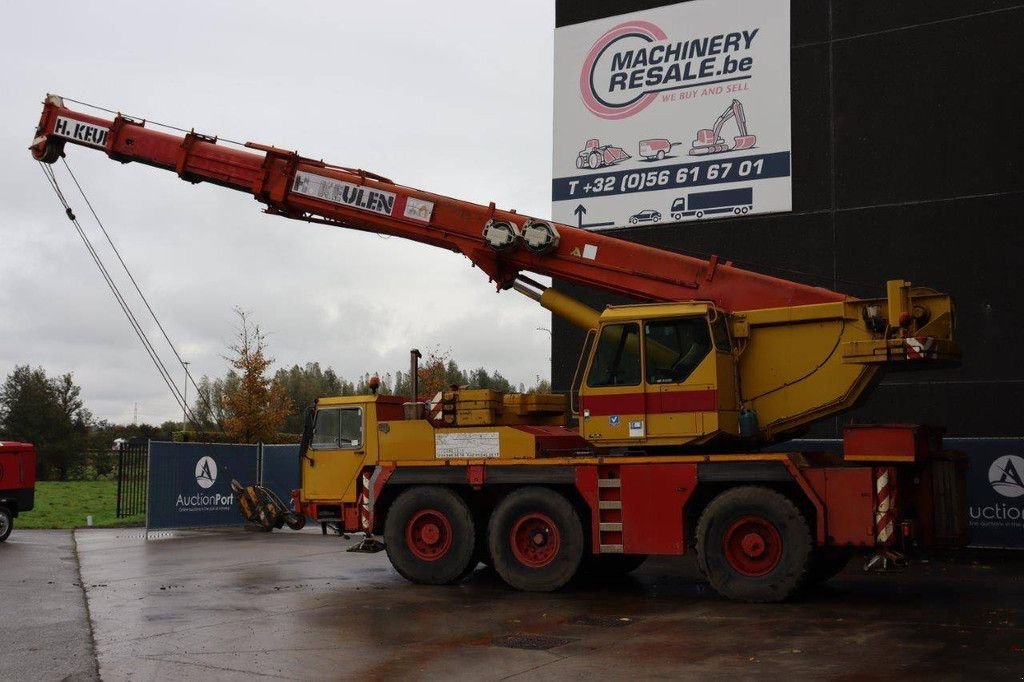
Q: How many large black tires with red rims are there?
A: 3